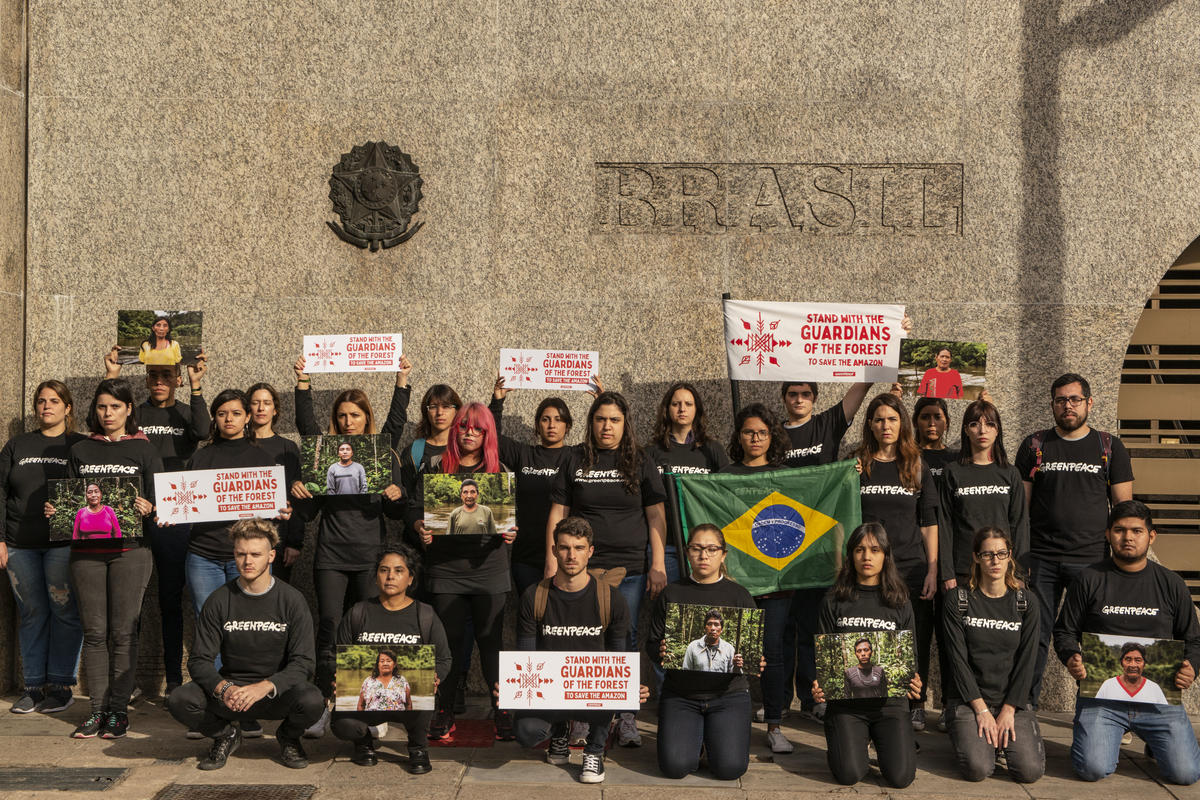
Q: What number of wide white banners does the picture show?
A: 5